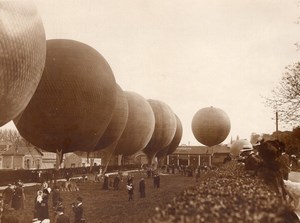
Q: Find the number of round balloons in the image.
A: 7